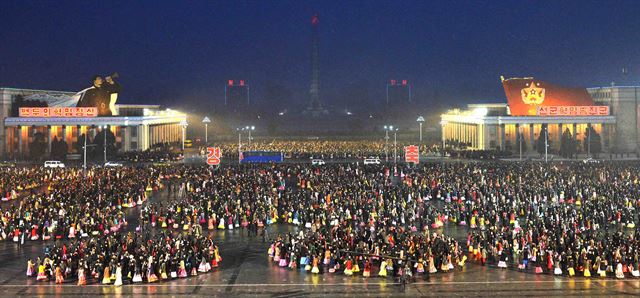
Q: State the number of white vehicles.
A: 5